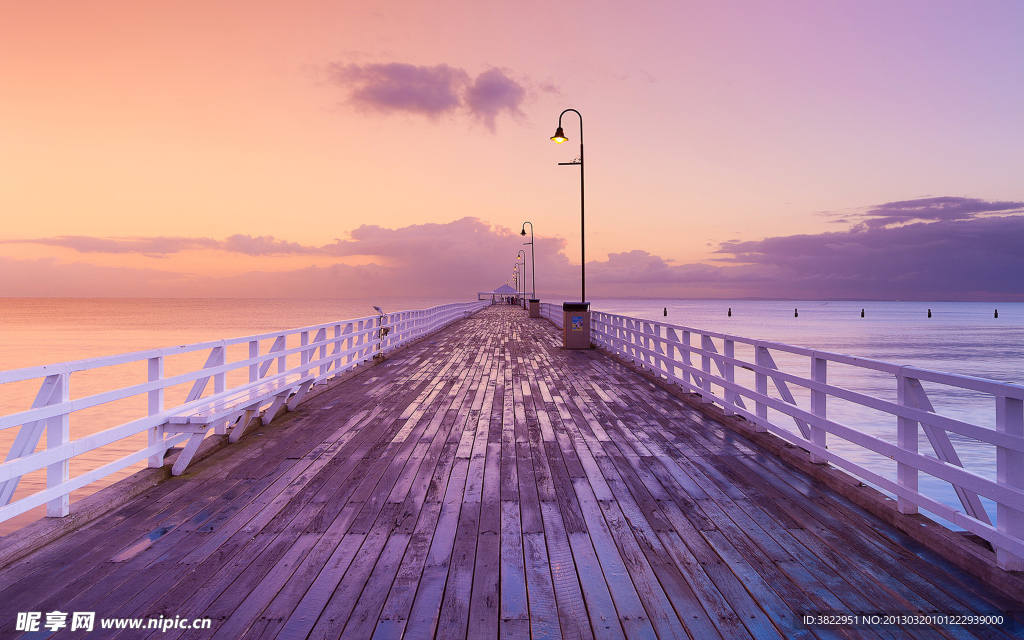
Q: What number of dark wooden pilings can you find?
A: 6